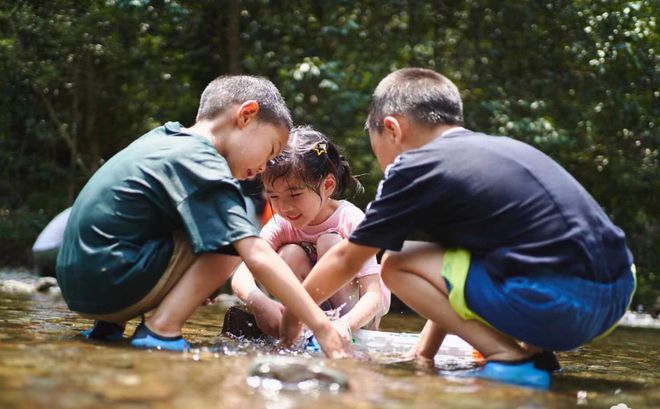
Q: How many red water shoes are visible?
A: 0